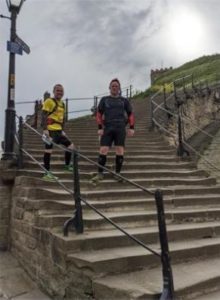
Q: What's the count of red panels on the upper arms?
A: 2